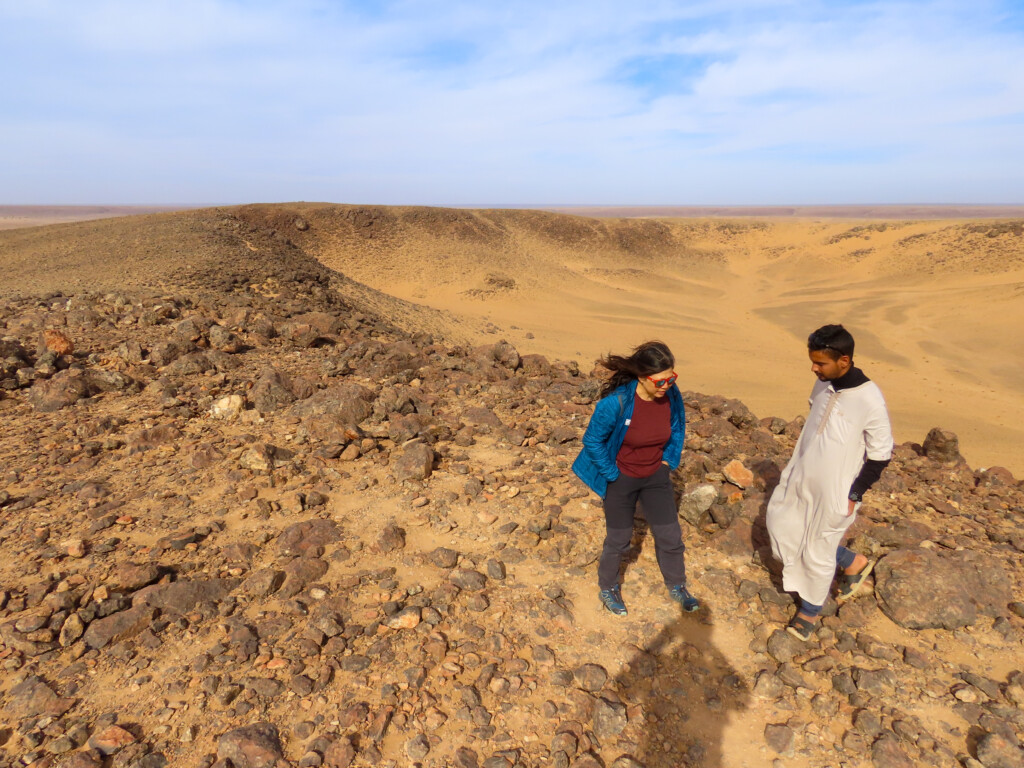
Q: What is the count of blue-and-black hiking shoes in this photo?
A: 2